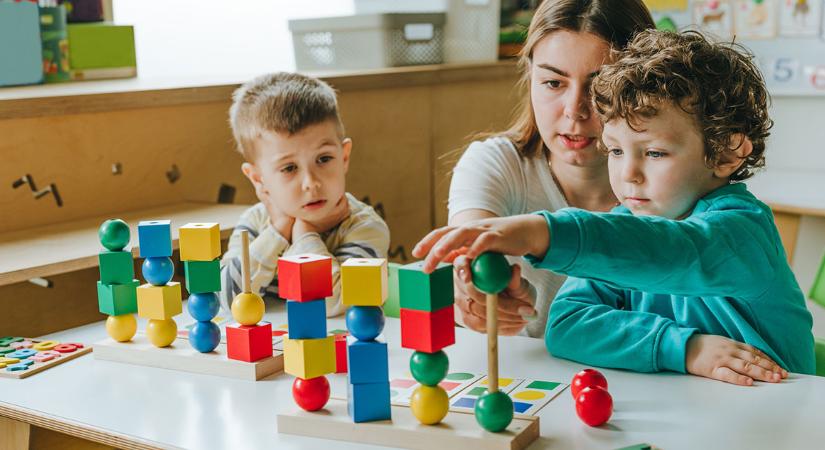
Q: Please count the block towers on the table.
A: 8